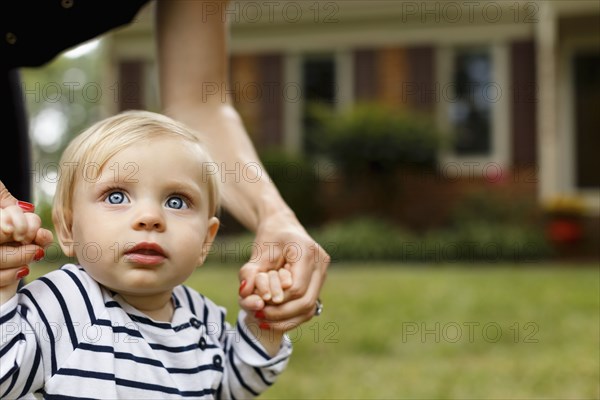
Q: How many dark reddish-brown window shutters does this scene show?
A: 5